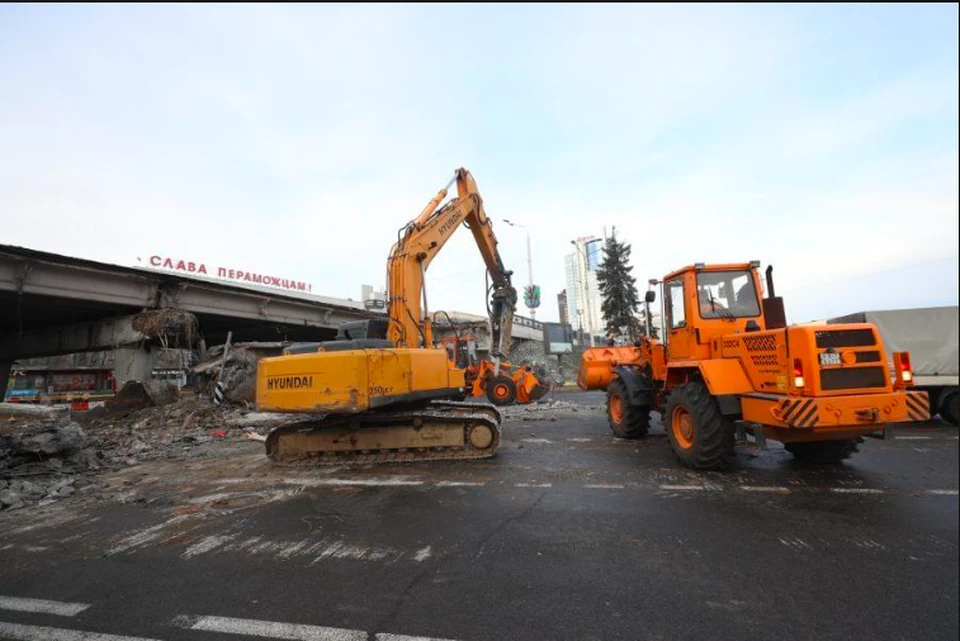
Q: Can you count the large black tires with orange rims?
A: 3